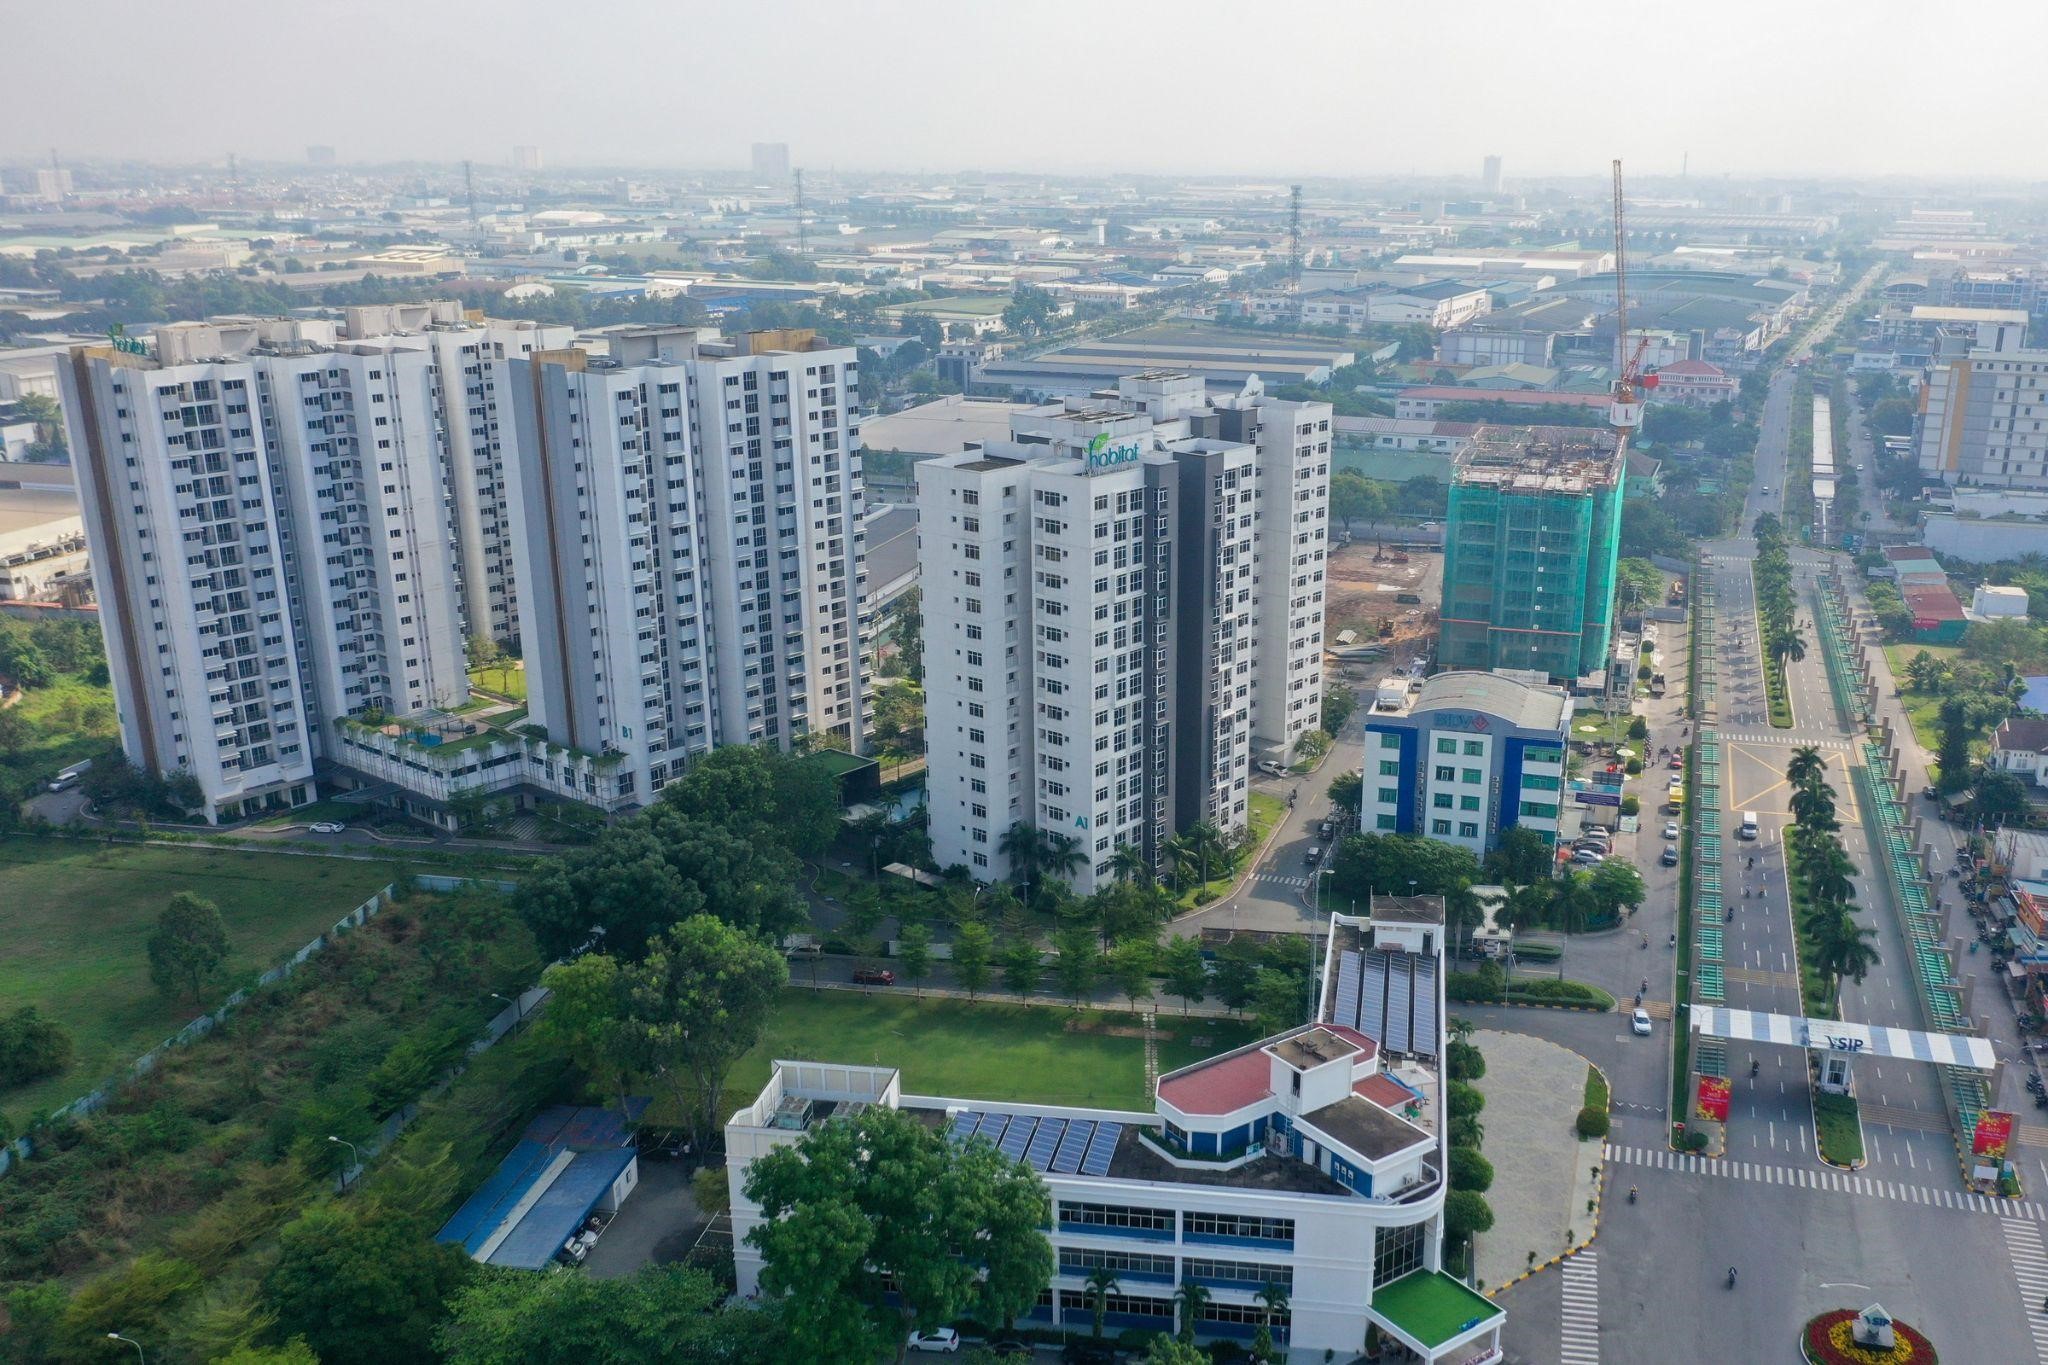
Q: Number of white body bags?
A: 0